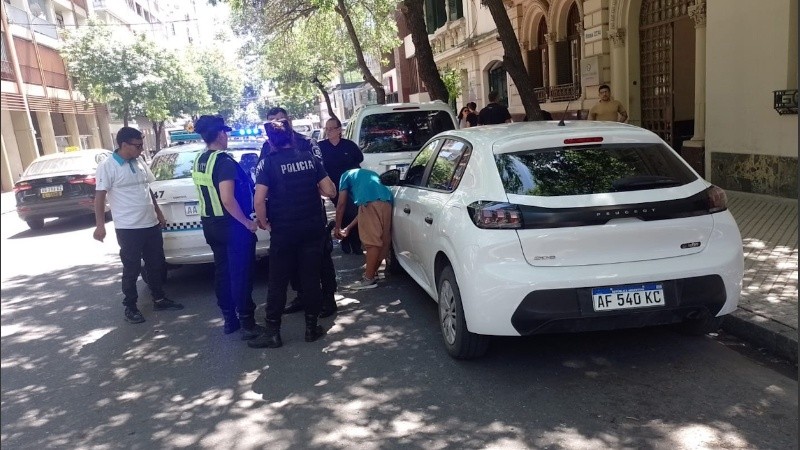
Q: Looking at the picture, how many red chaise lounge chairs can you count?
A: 0